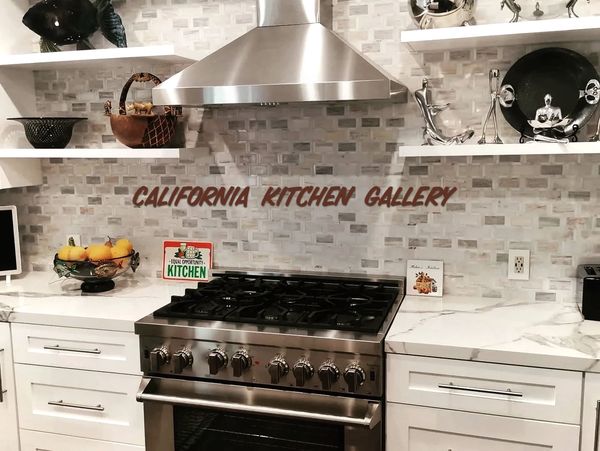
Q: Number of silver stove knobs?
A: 8